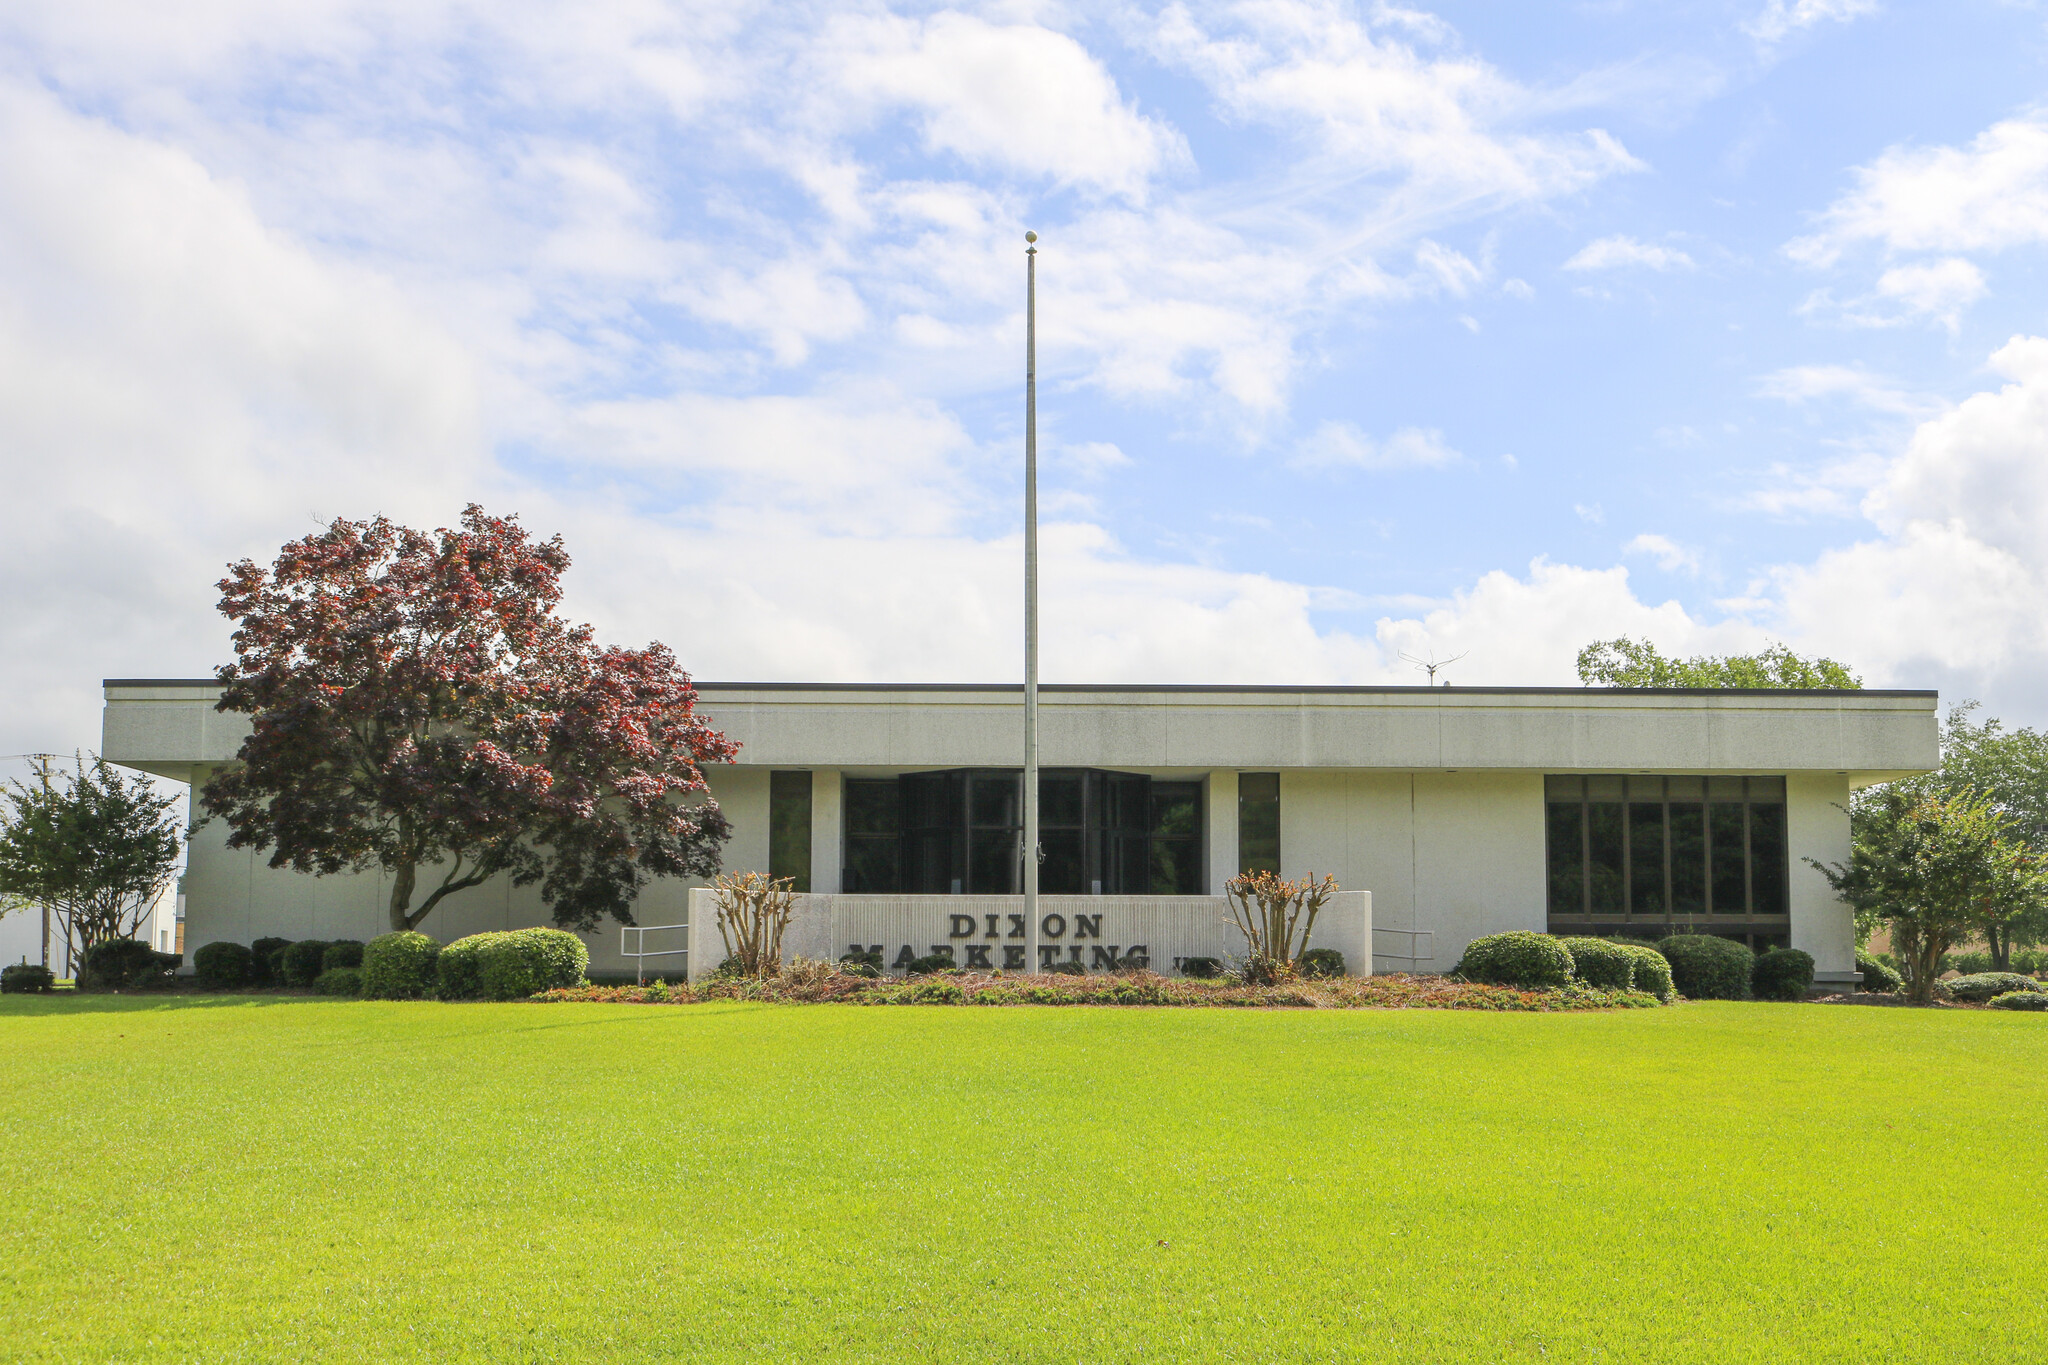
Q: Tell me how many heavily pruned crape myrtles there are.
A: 2